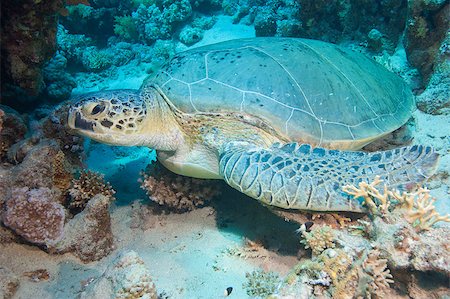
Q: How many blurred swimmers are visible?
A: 0